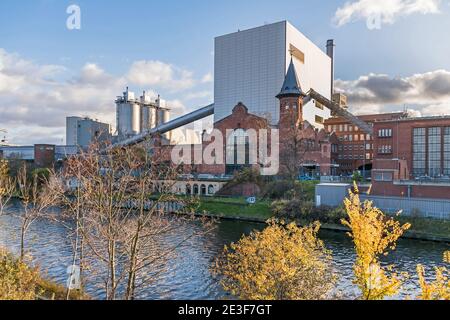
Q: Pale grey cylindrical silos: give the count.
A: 3